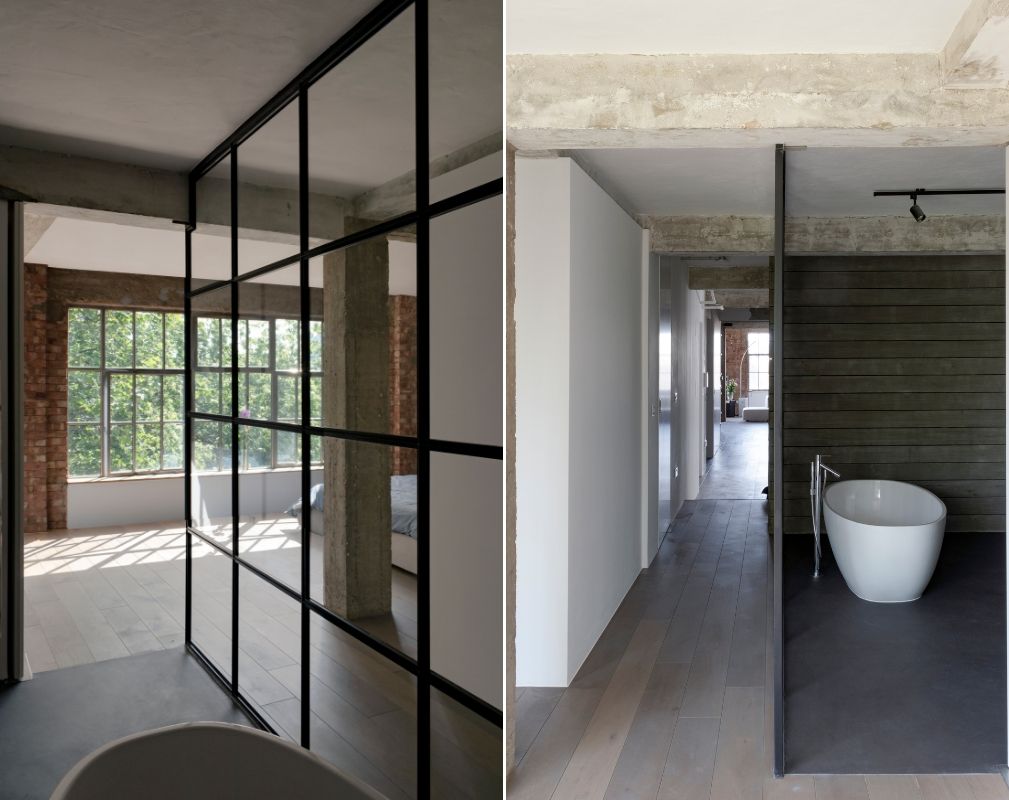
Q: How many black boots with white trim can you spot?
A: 0